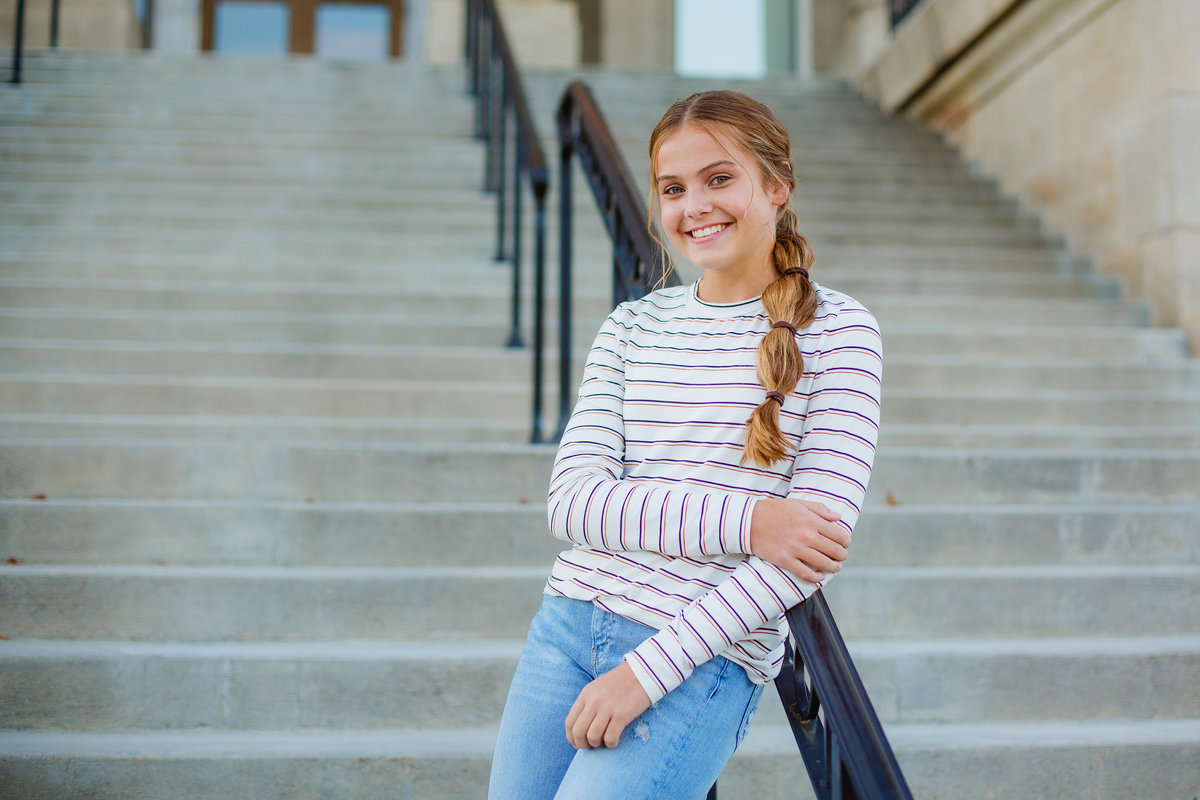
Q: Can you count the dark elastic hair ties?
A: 3